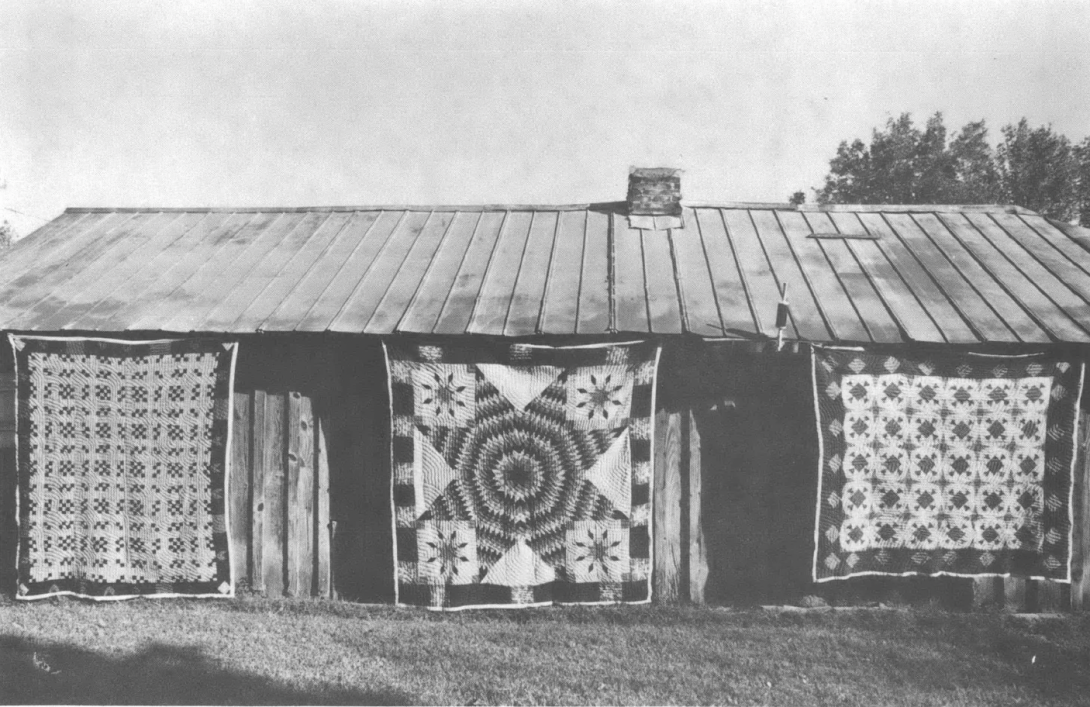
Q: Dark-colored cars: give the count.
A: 0